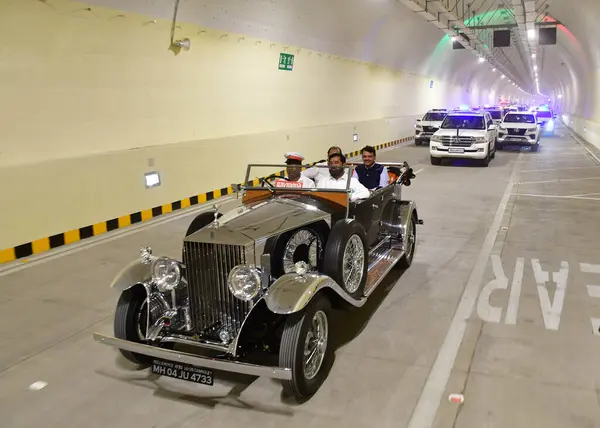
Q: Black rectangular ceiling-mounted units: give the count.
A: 3